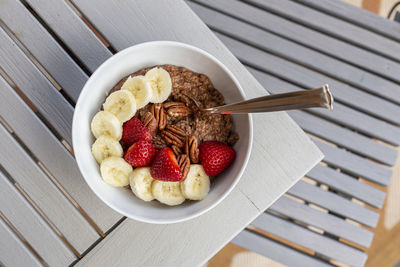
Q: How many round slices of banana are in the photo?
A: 9